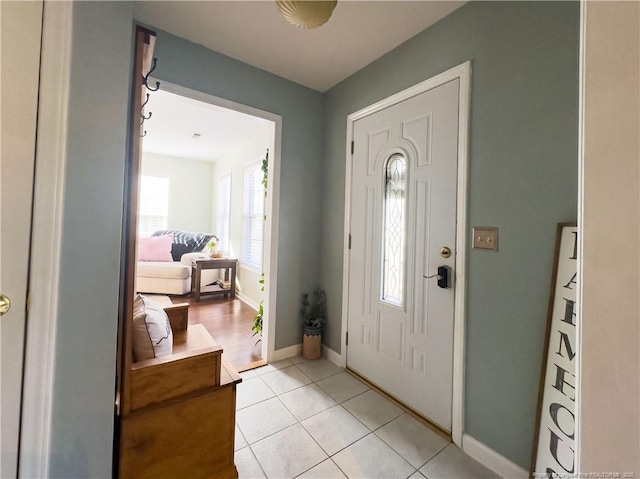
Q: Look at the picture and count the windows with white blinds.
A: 3